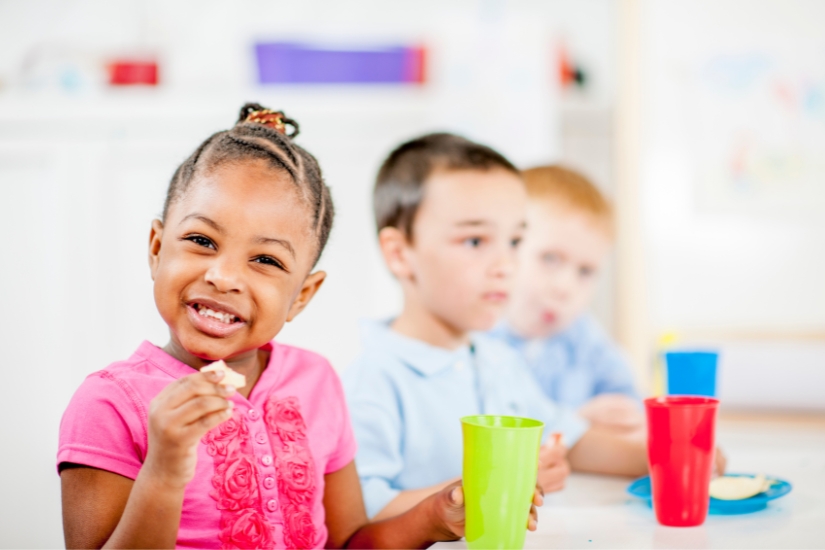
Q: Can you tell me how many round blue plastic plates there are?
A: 1